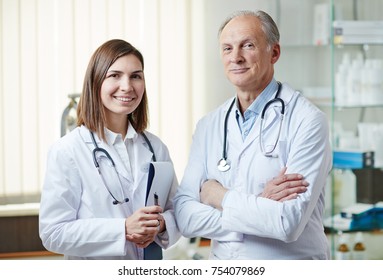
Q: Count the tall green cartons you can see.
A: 0